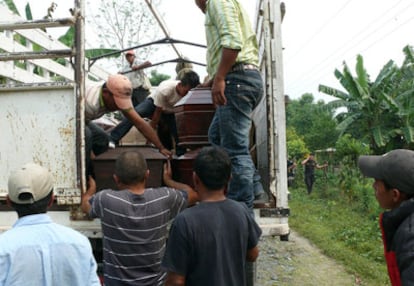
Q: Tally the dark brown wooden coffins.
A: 3